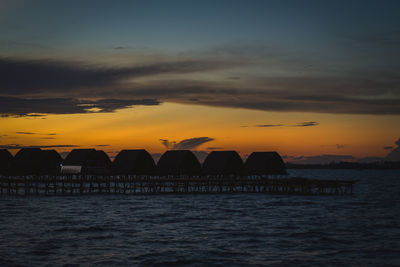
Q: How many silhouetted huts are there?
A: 7